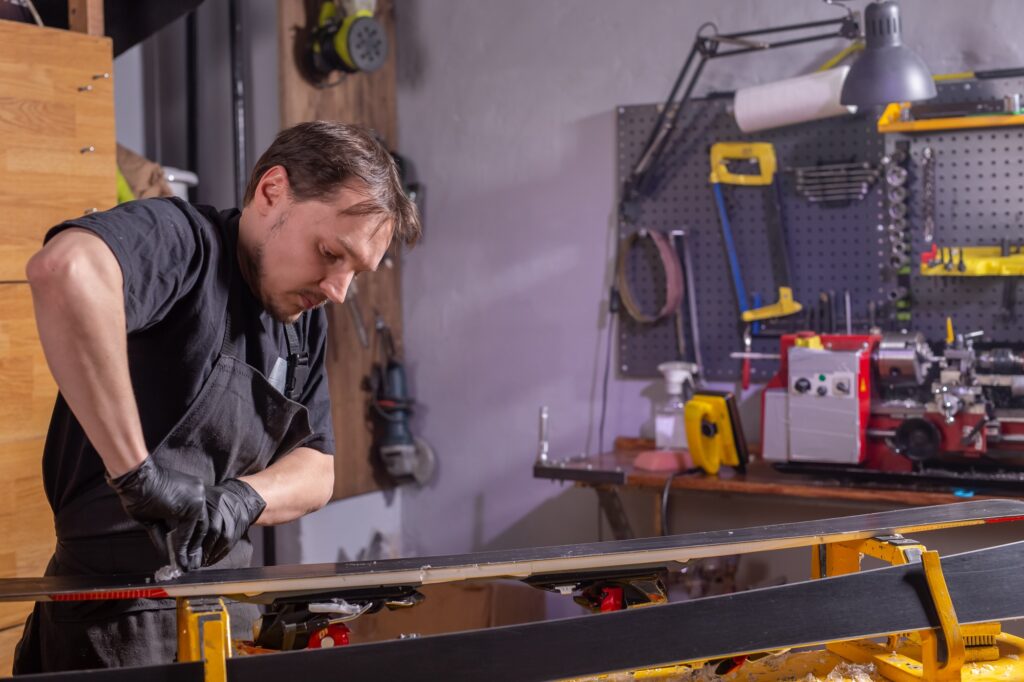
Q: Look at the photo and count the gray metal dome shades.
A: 1